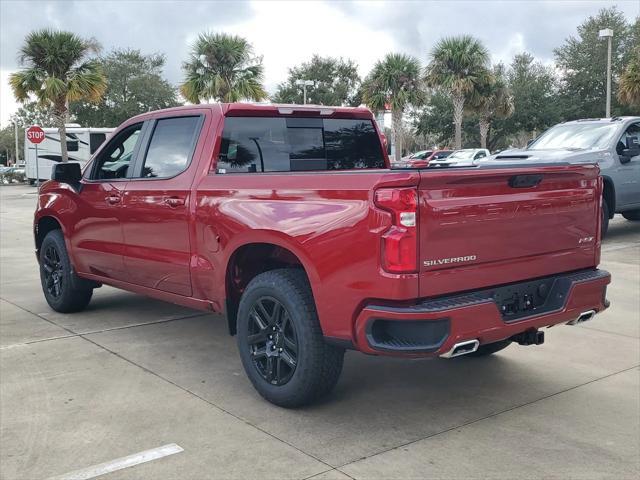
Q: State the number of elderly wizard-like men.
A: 0